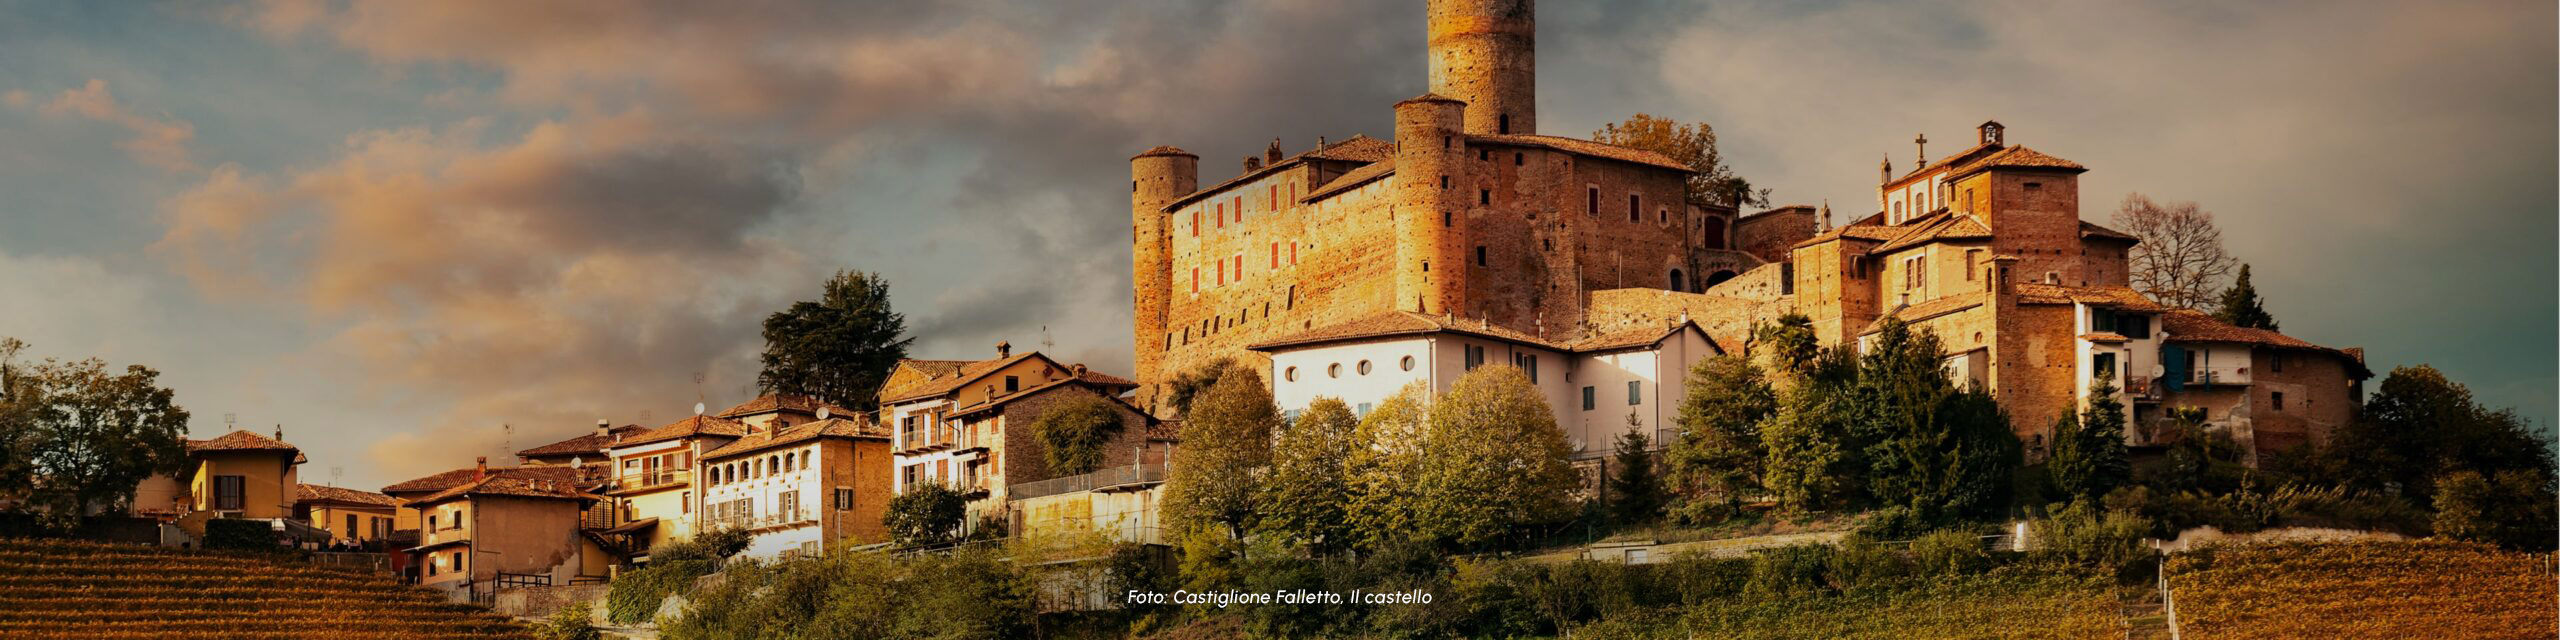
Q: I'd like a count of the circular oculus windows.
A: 4